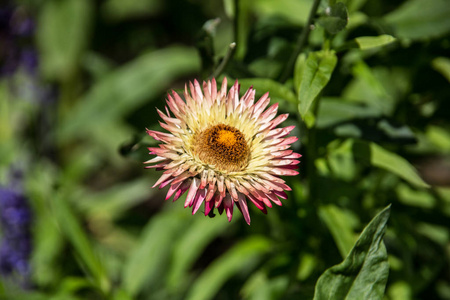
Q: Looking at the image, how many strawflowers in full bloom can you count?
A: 1